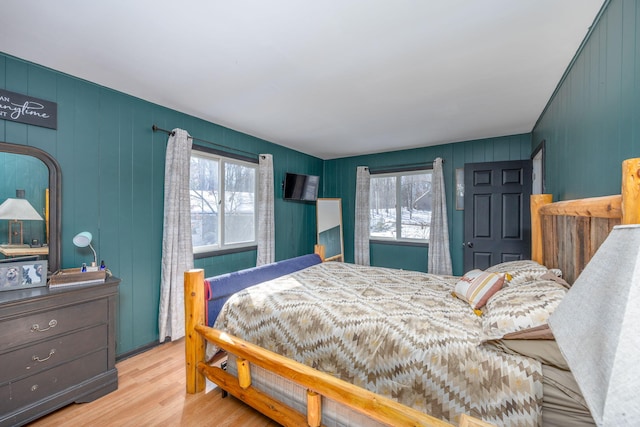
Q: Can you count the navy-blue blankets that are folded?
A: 1